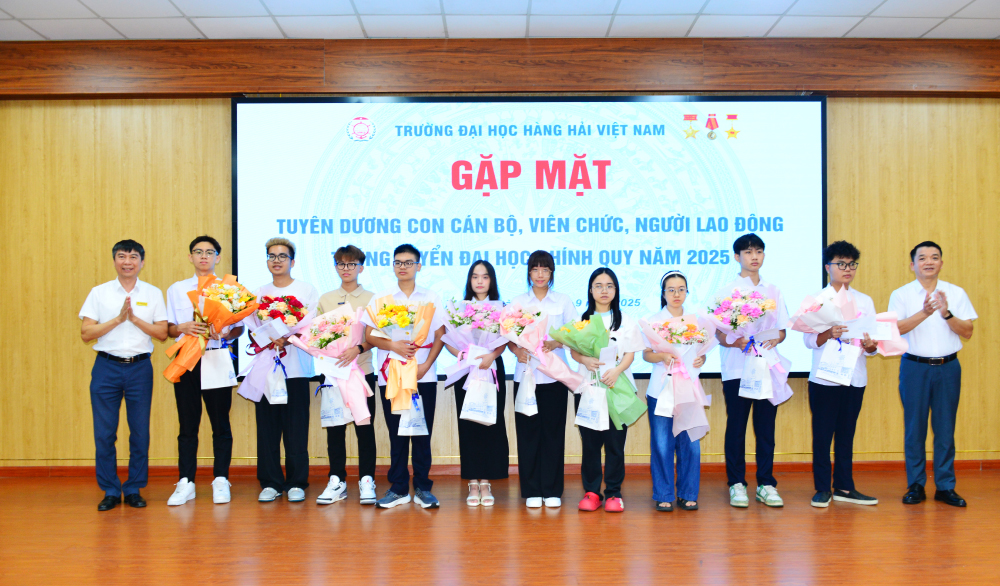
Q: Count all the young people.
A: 10